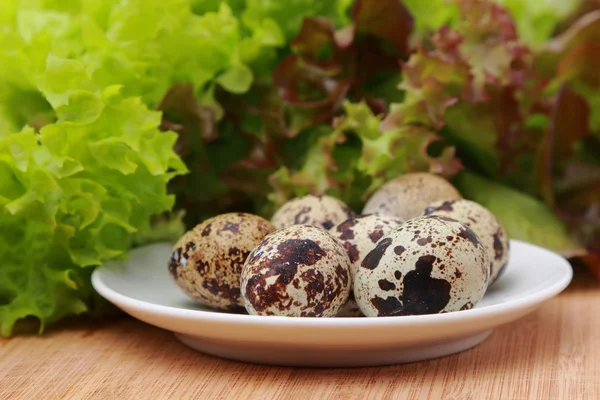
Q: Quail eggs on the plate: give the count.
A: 7